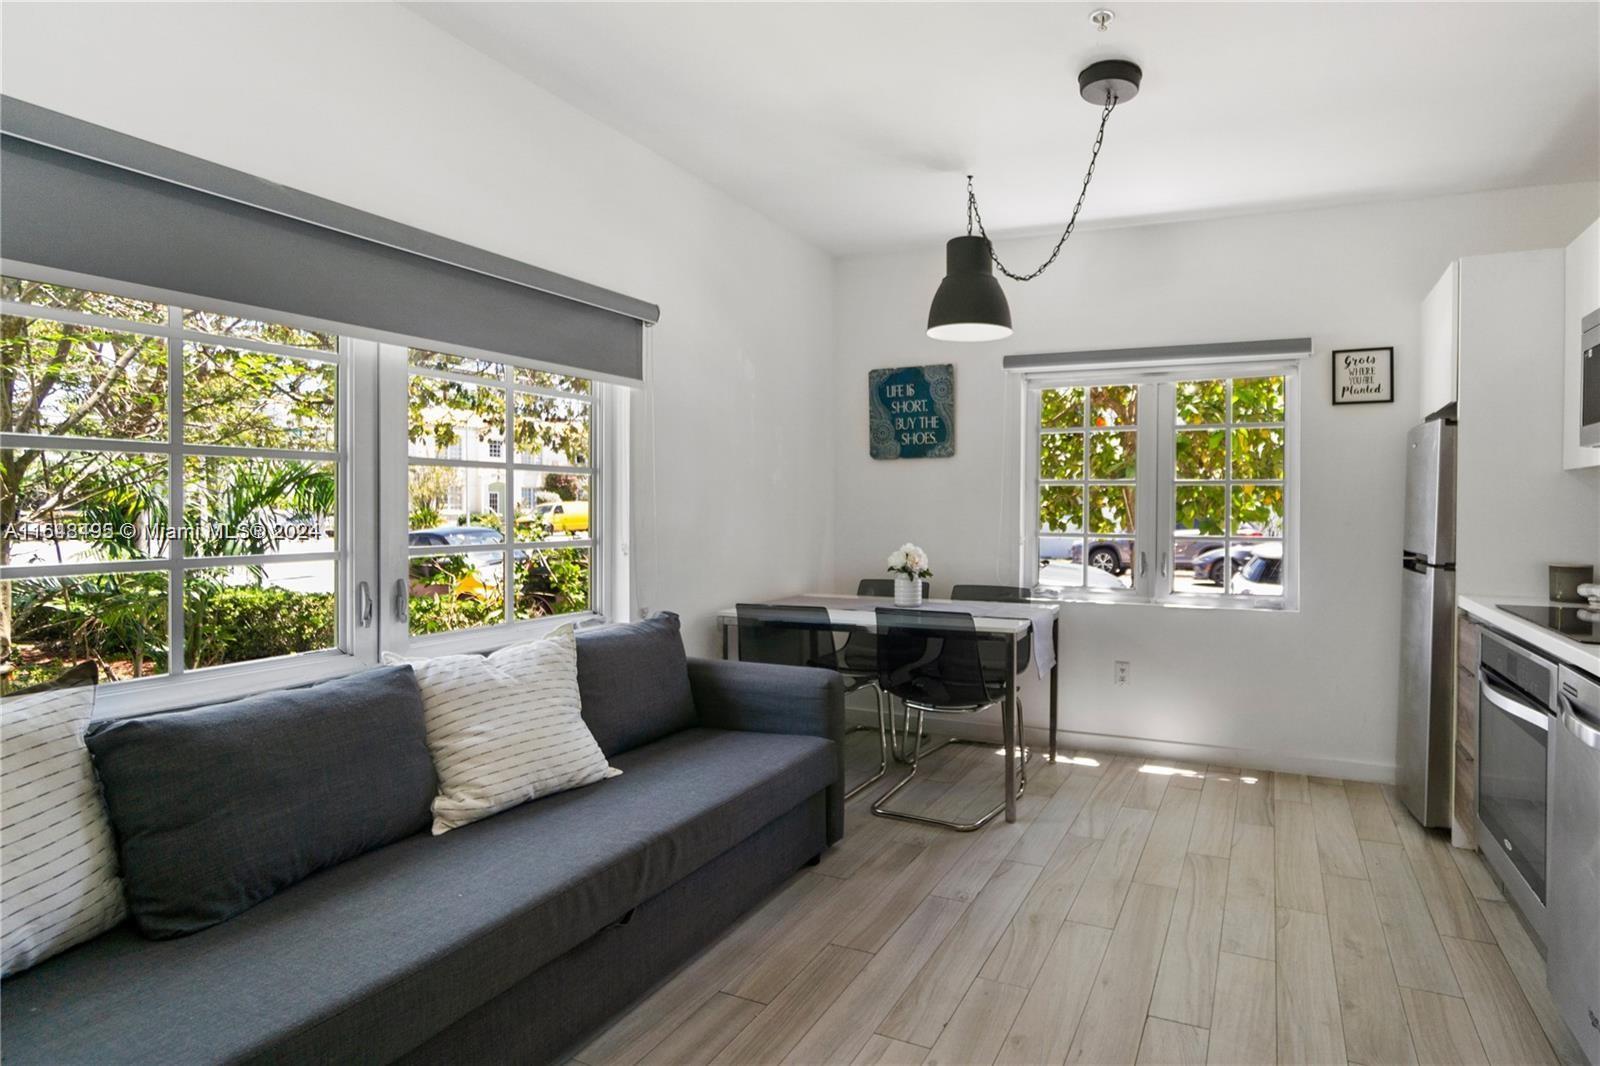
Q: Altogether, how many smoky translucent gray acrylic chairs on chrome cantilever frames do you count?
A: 4